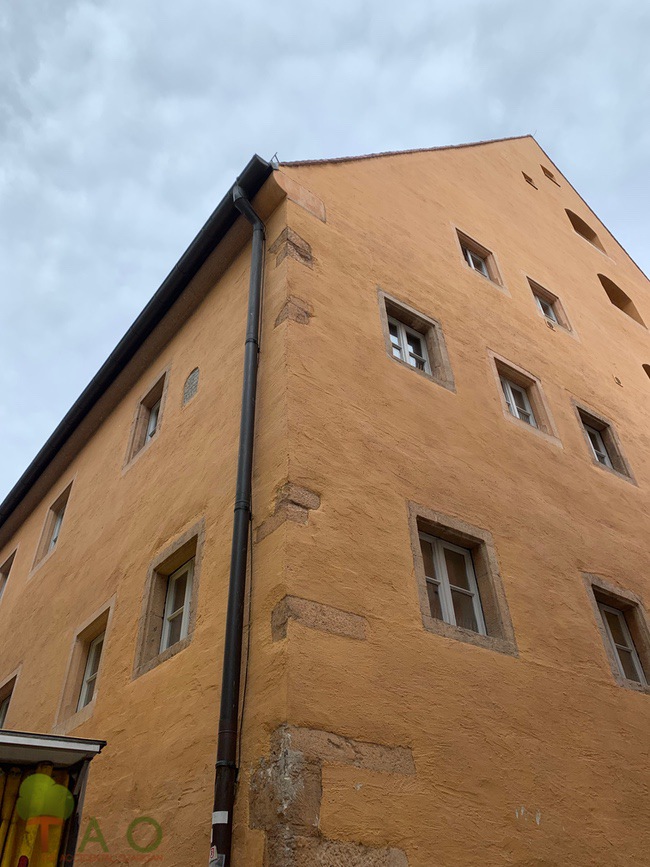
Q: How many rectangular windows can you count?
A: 13